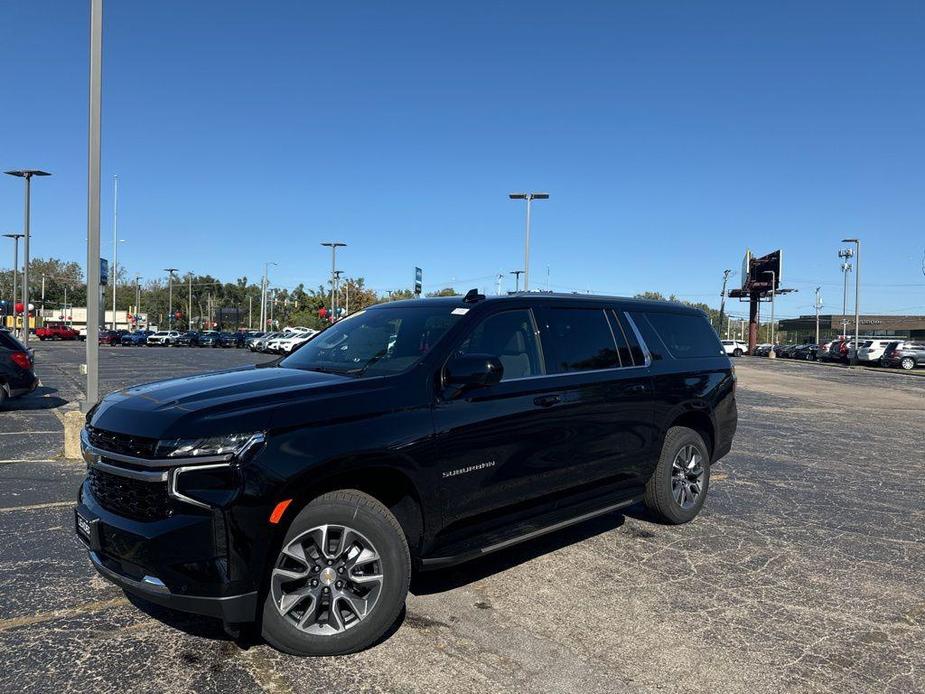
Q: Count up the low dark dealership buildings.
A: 1